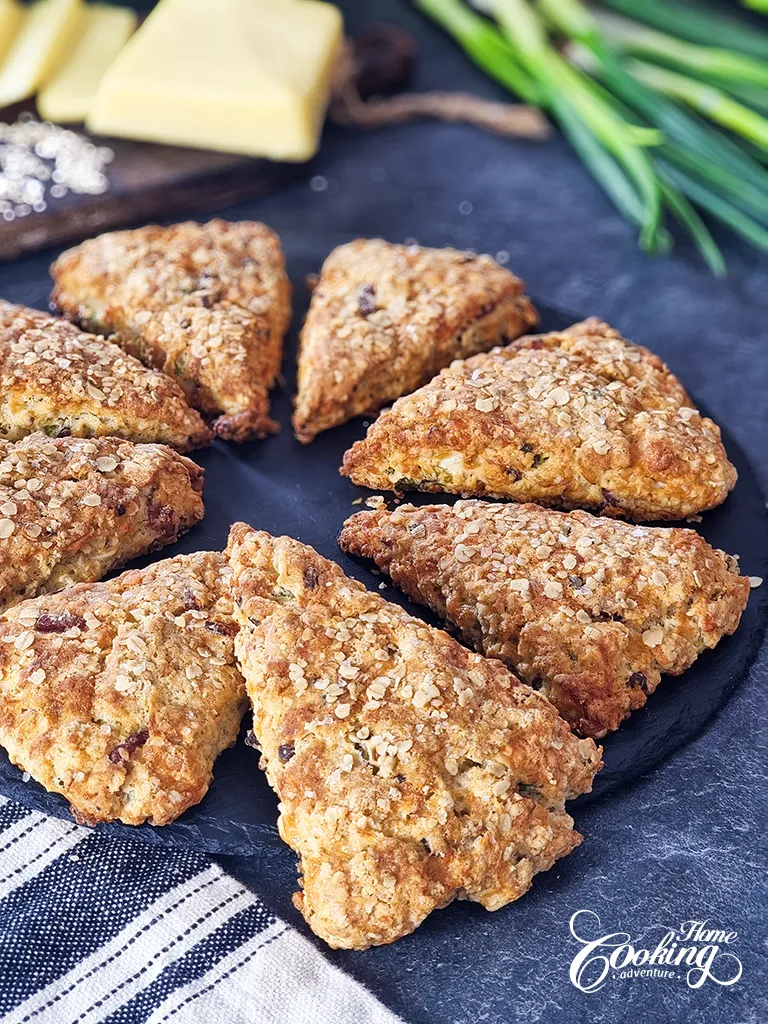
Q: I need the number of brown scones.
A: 8